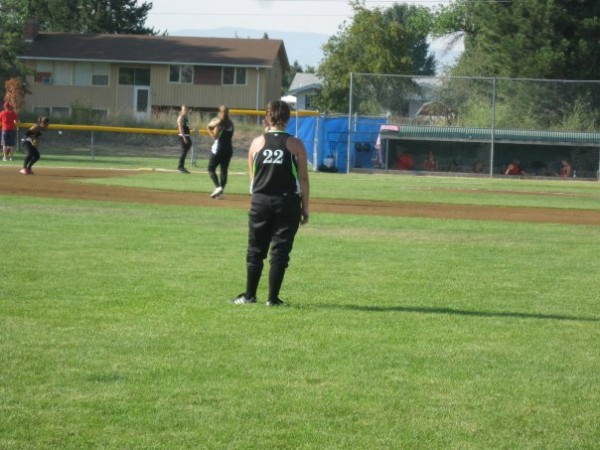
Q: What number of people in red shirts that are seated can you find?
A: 4